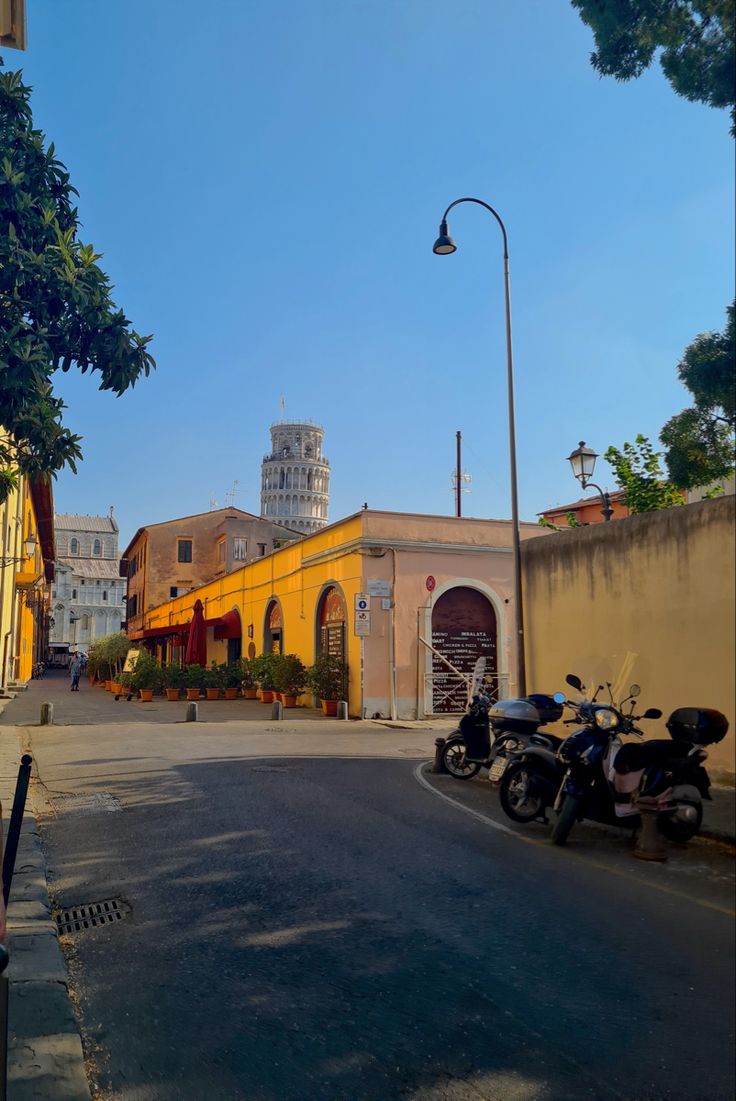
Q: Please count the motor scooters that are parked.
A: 3